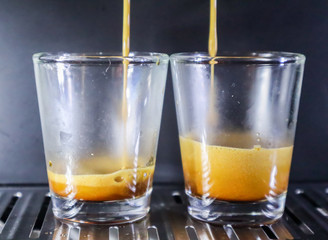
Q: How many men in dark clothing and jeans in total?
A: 0